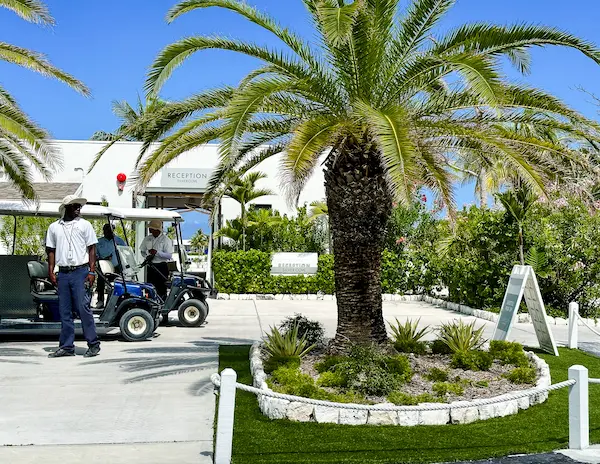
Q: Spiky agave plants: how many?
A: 3